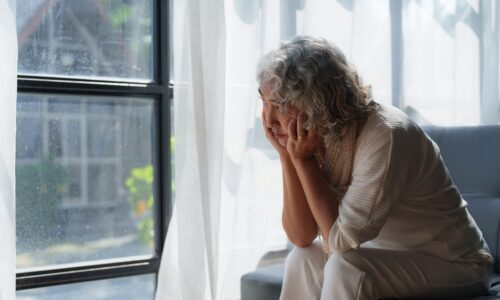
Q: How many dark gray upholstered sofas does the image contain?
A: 1